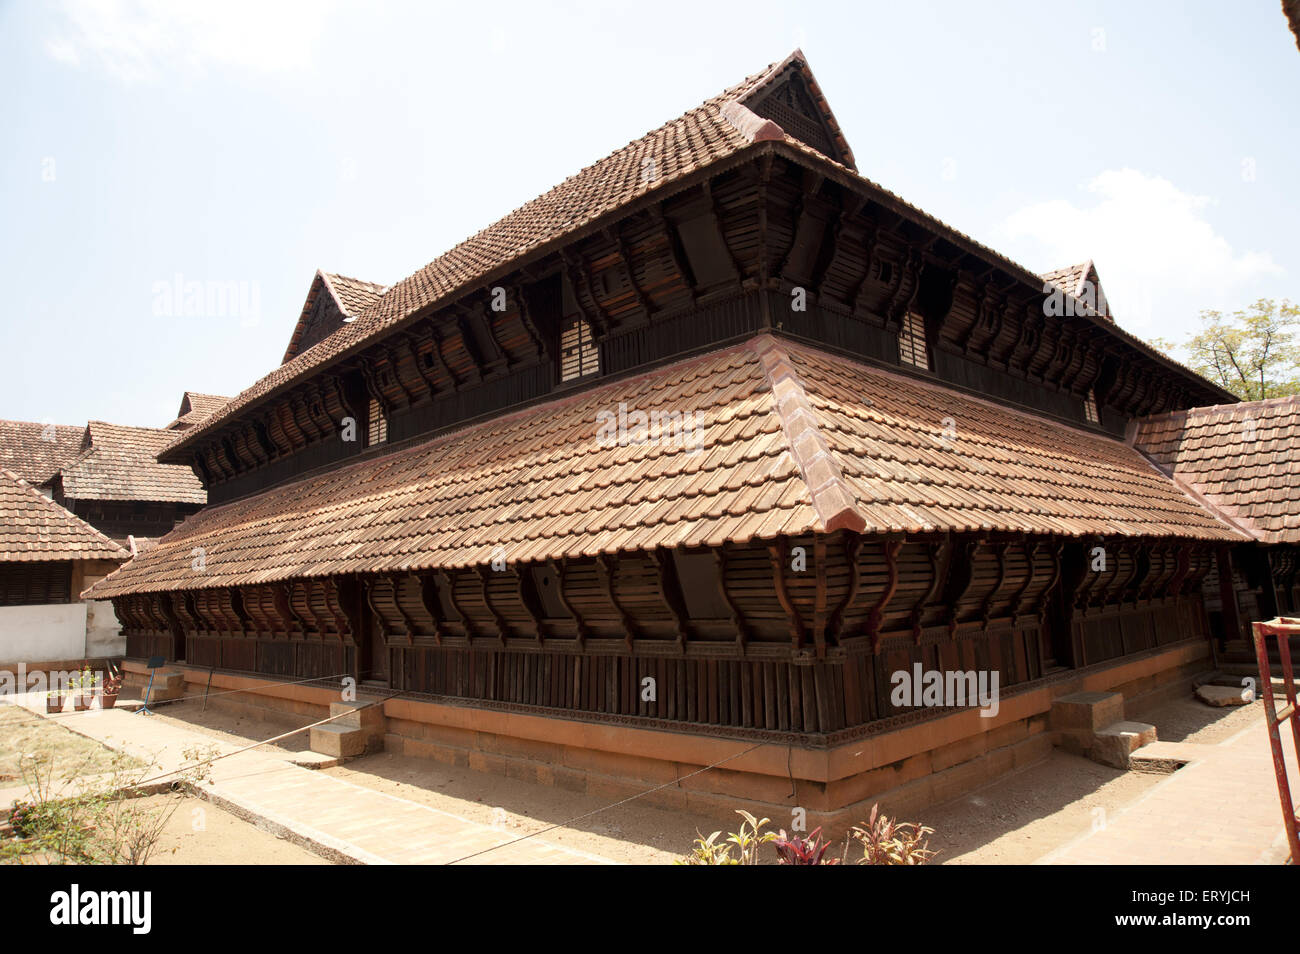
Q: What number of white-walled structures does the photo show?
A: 1